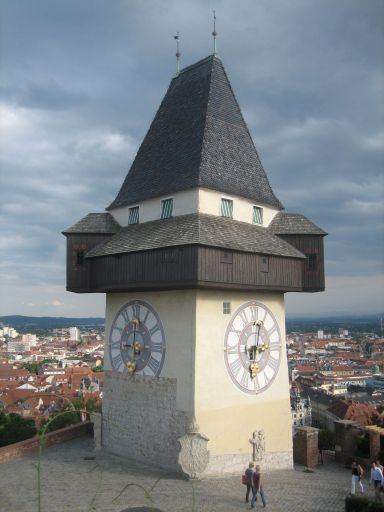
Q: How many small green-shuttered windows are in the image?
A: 4